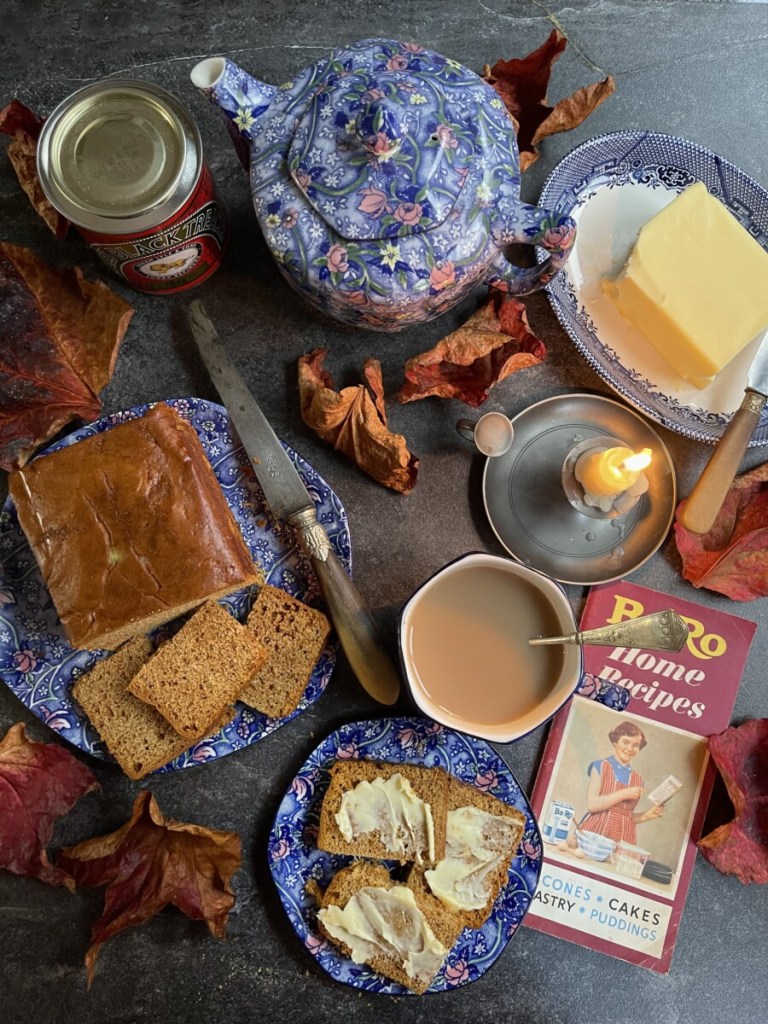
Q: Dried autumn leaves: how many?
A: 9